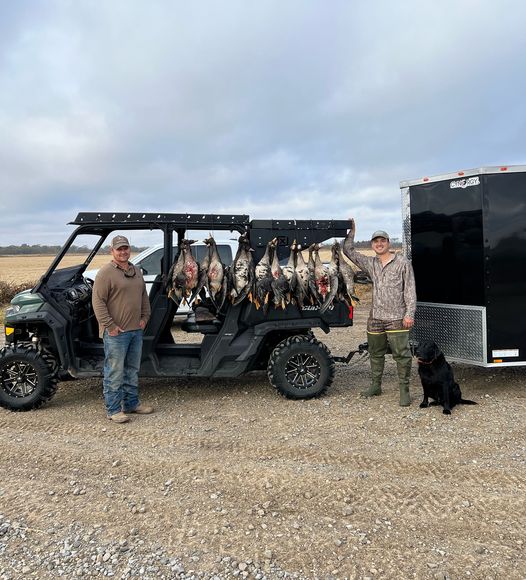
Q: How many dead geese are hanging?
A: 14